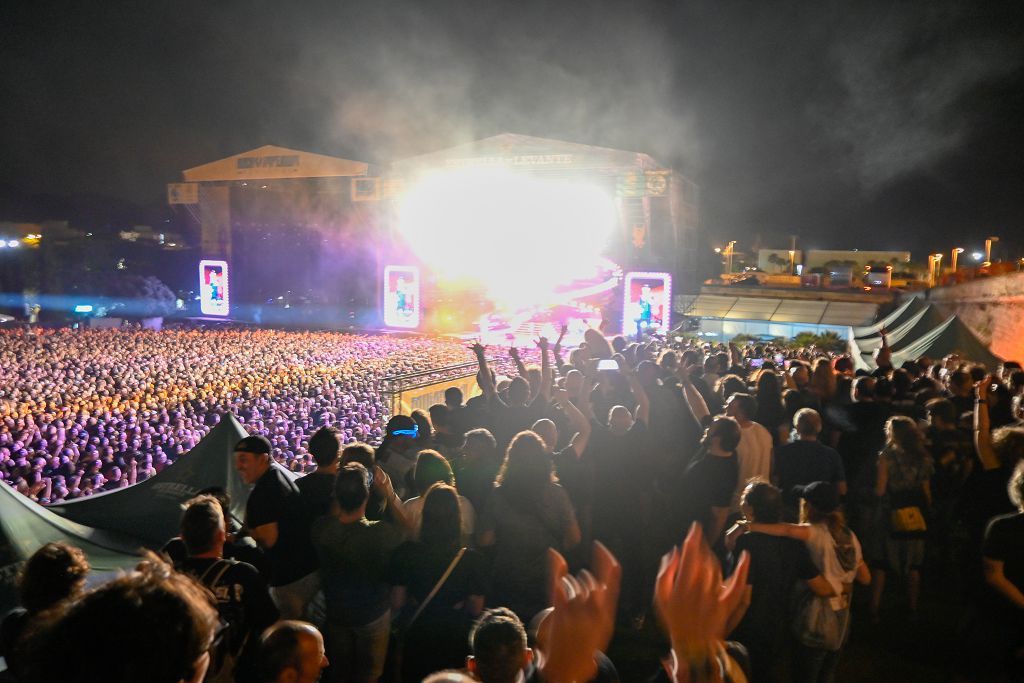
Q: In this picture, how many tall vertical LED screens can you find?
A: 3